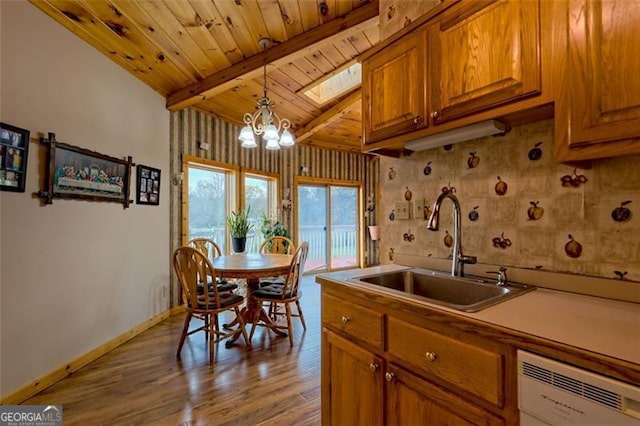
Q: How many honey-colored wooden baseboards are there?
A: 1